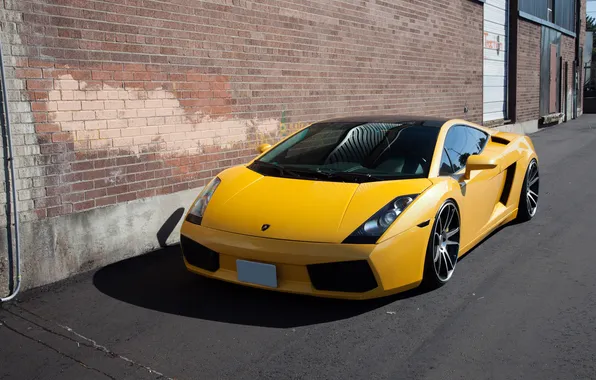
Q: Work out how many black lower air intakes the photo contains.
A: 2